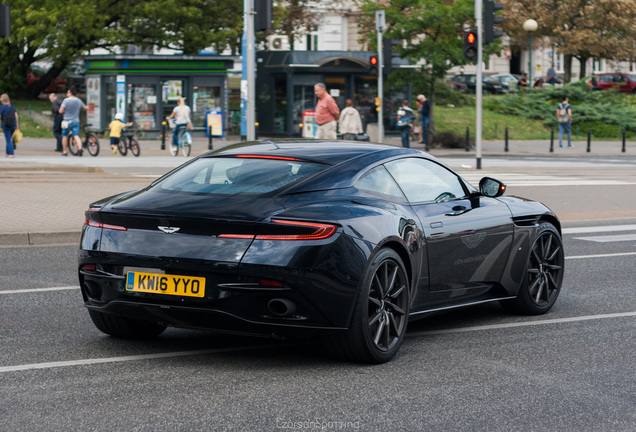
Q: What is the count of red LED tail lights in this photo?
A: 2